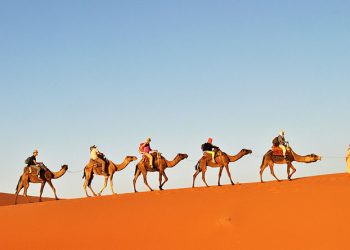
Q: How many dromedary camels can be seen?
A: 5